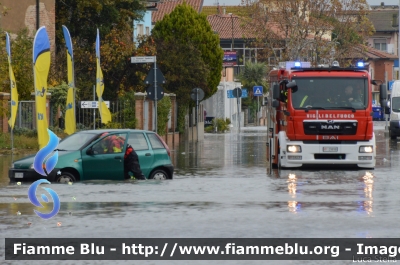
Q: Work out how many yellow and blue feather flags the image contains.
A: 4